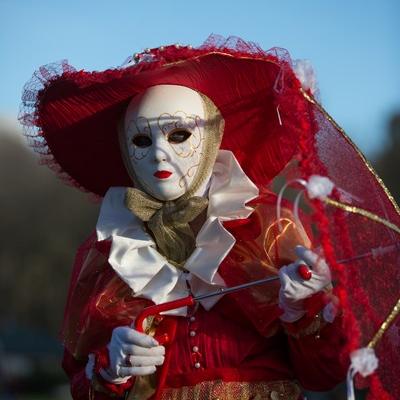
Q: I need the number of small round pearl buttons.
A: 4